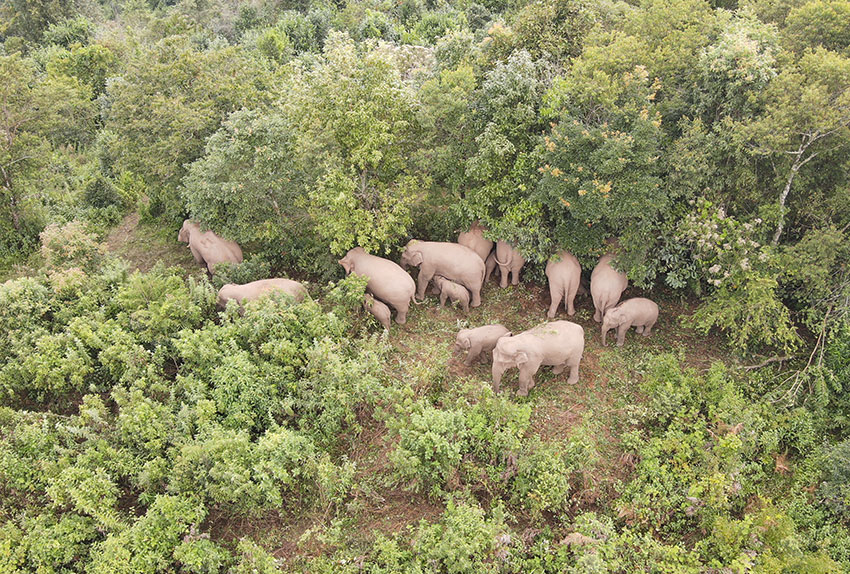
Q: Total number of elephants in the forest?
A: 13